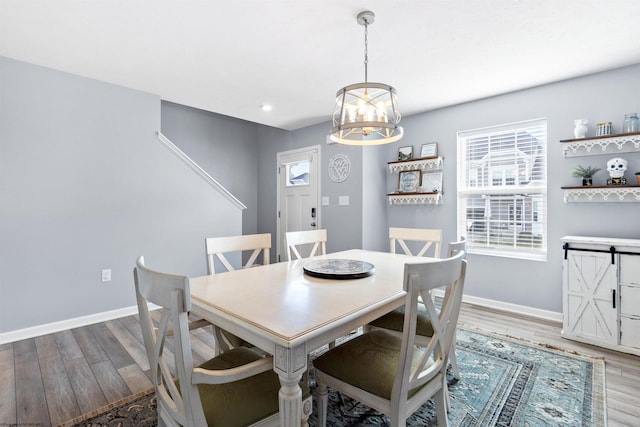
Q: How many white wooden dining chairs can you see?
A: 6